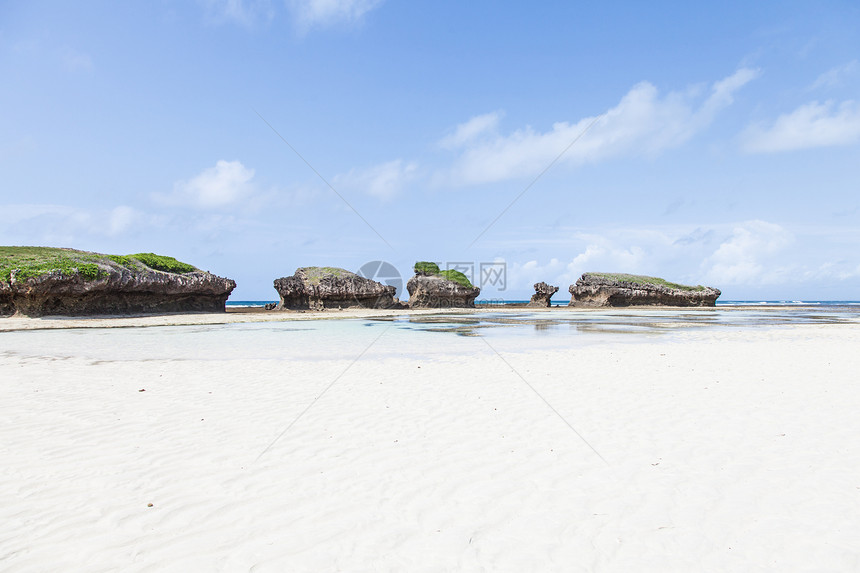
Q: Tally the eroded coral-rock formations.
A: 5